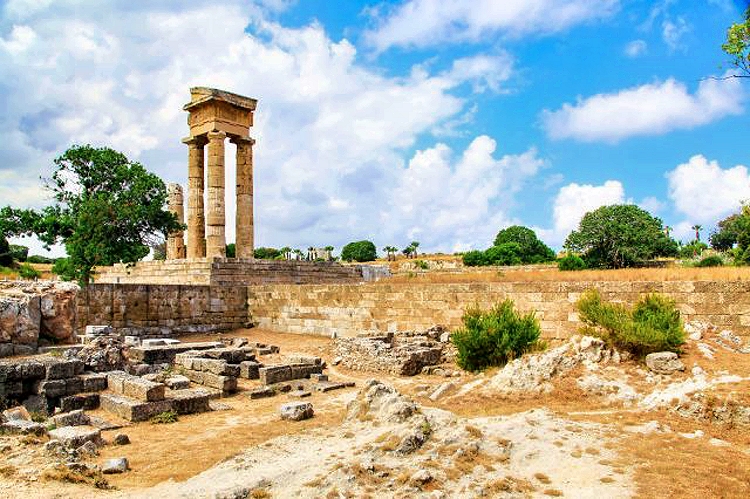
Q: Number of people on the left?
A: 0